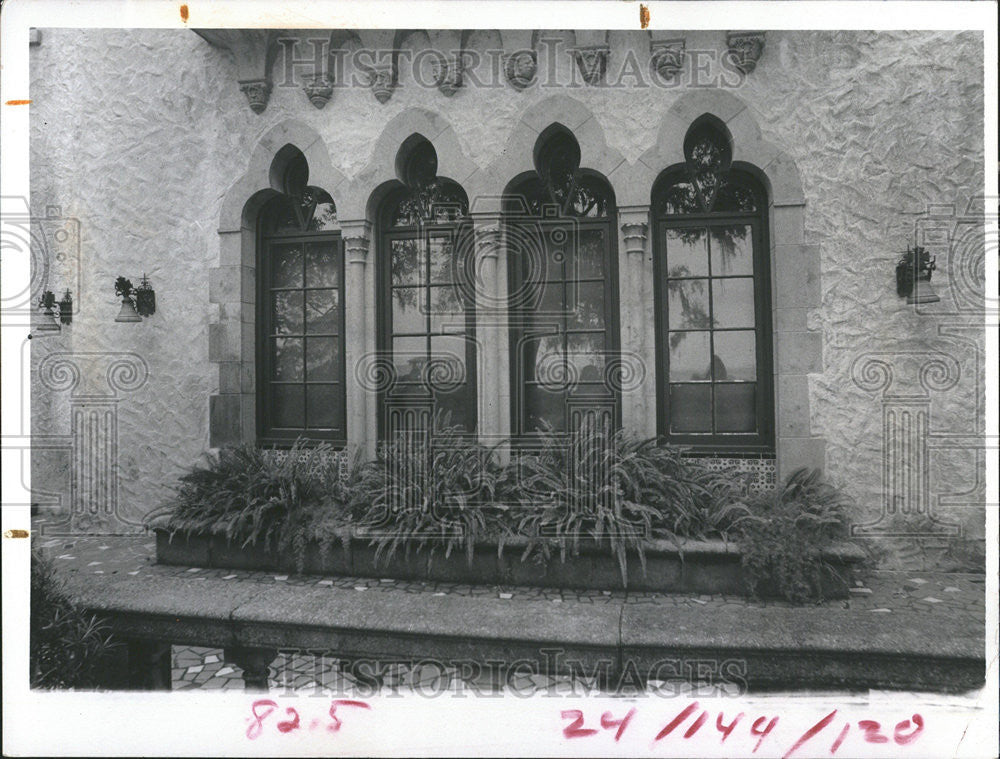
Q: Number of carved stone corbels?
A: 8